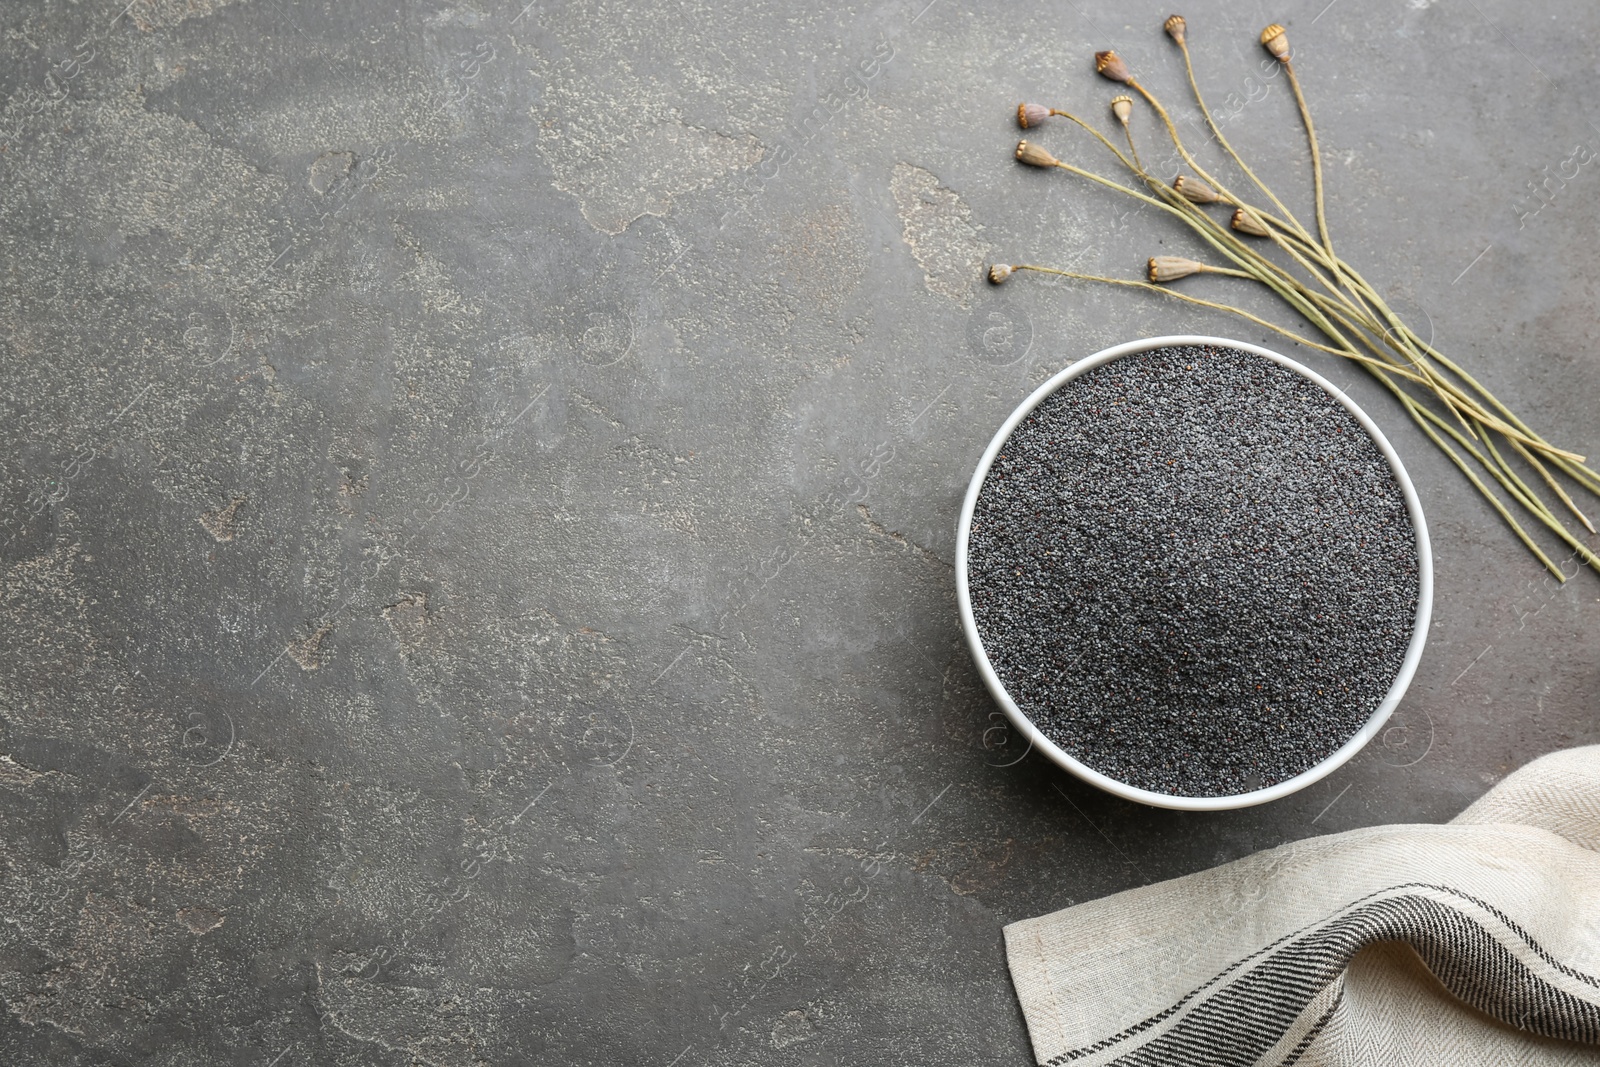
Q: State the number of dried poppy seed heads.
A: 10